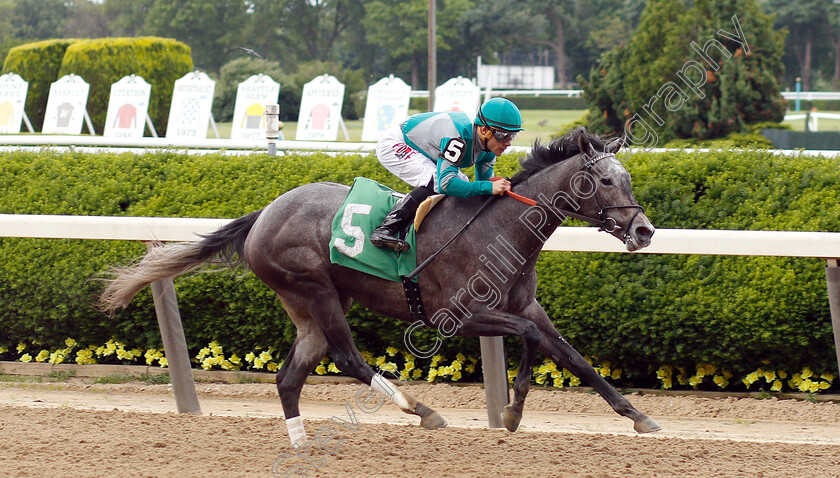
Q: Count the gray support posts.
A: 3